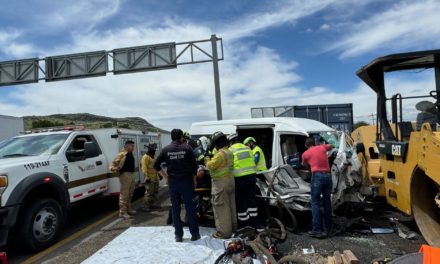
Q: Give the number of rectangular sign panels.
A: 3